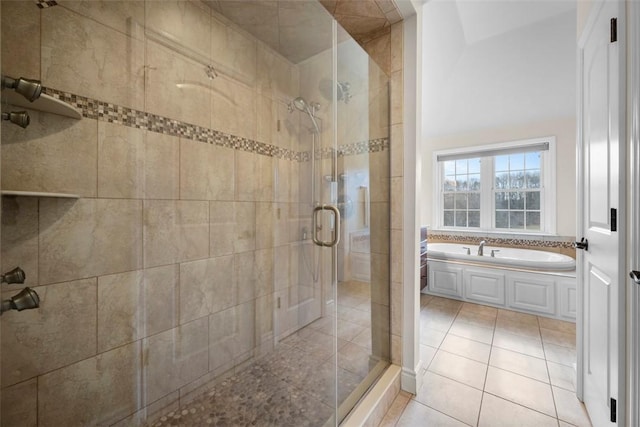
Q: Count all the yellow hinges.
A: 0